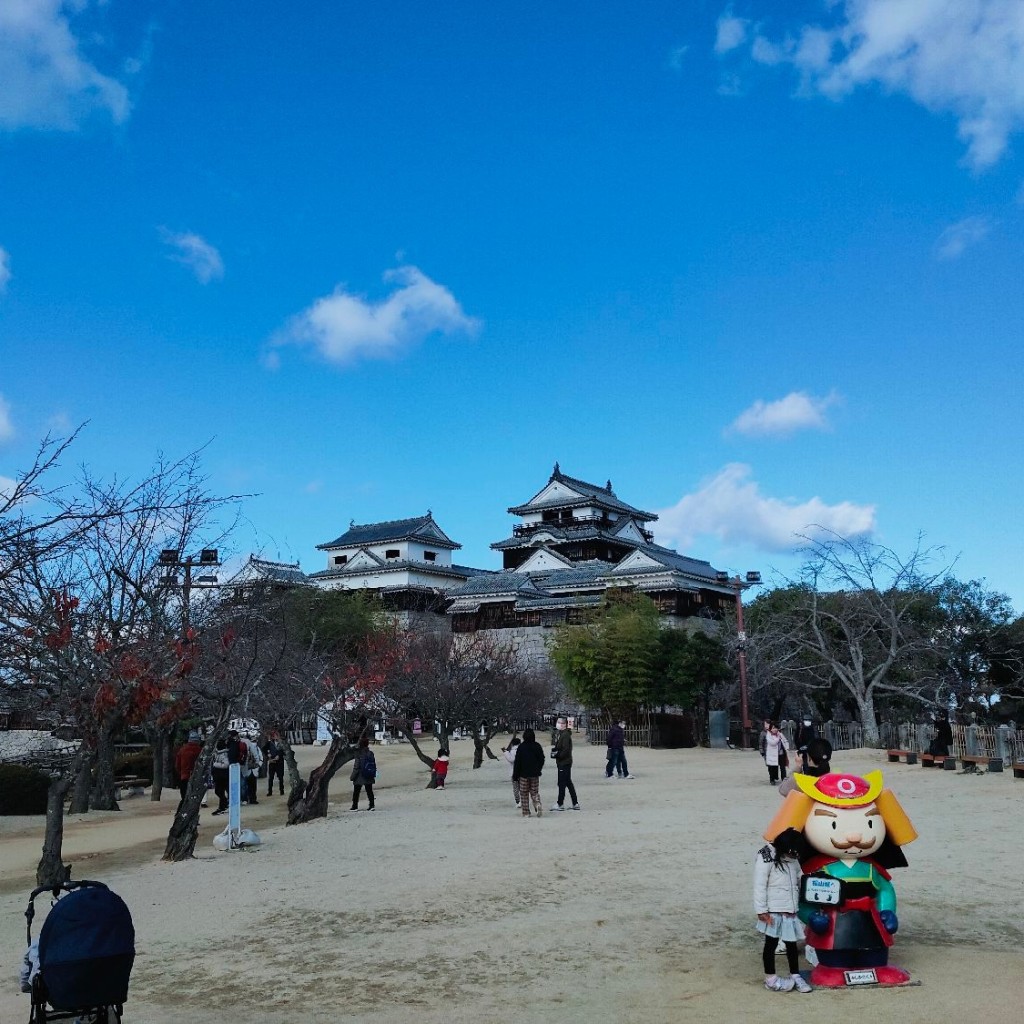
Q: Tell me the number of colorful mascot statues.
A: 1